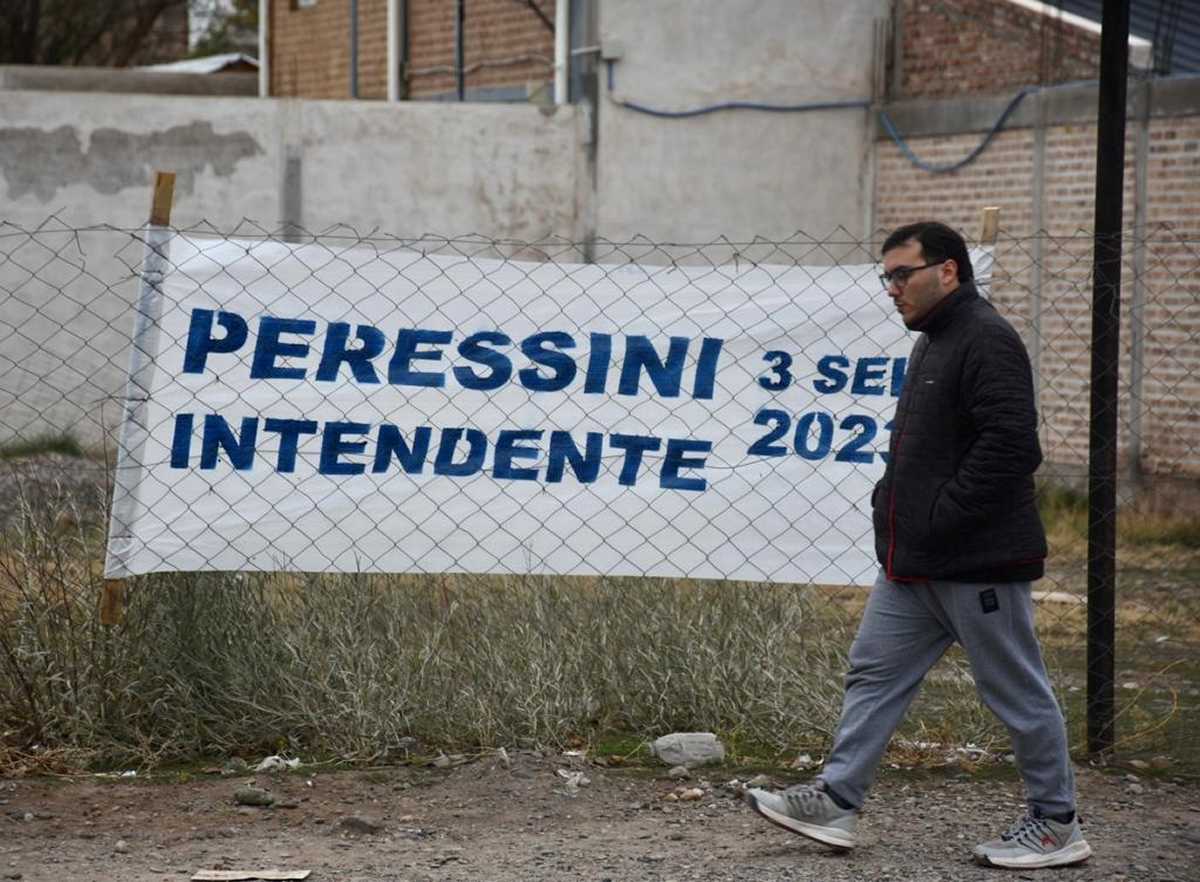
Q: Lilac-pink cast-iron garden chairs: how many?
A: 0